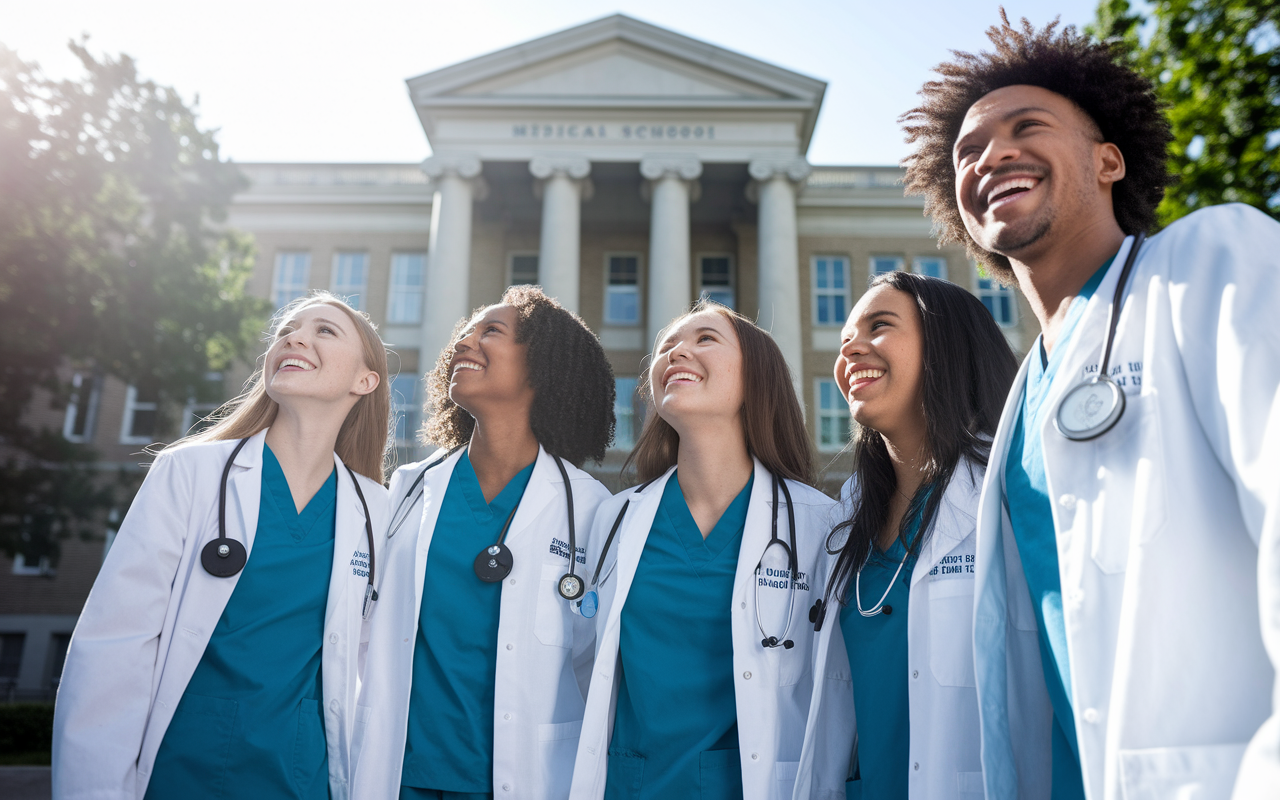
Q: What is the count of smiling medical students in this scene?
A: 5